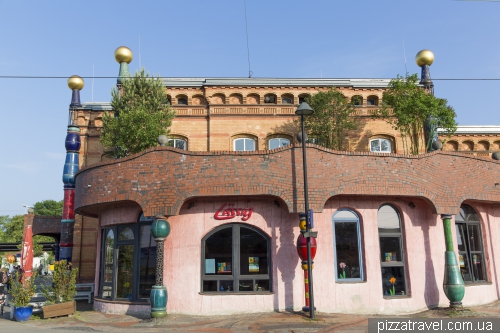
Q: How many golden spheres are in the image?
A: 3